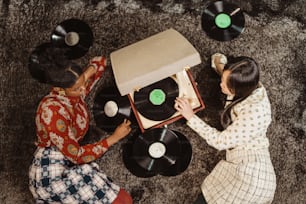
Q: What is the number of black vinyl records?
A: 8